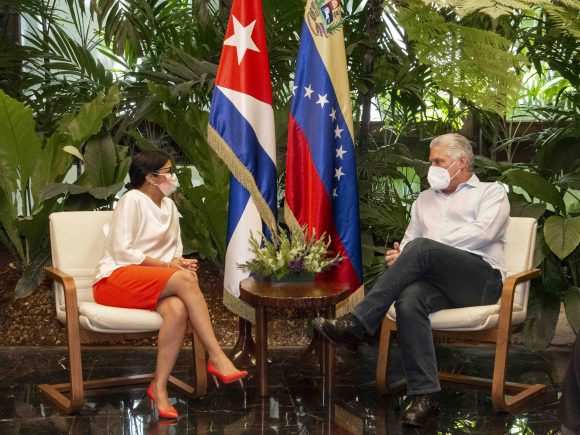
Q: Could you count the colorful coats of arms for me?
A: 1